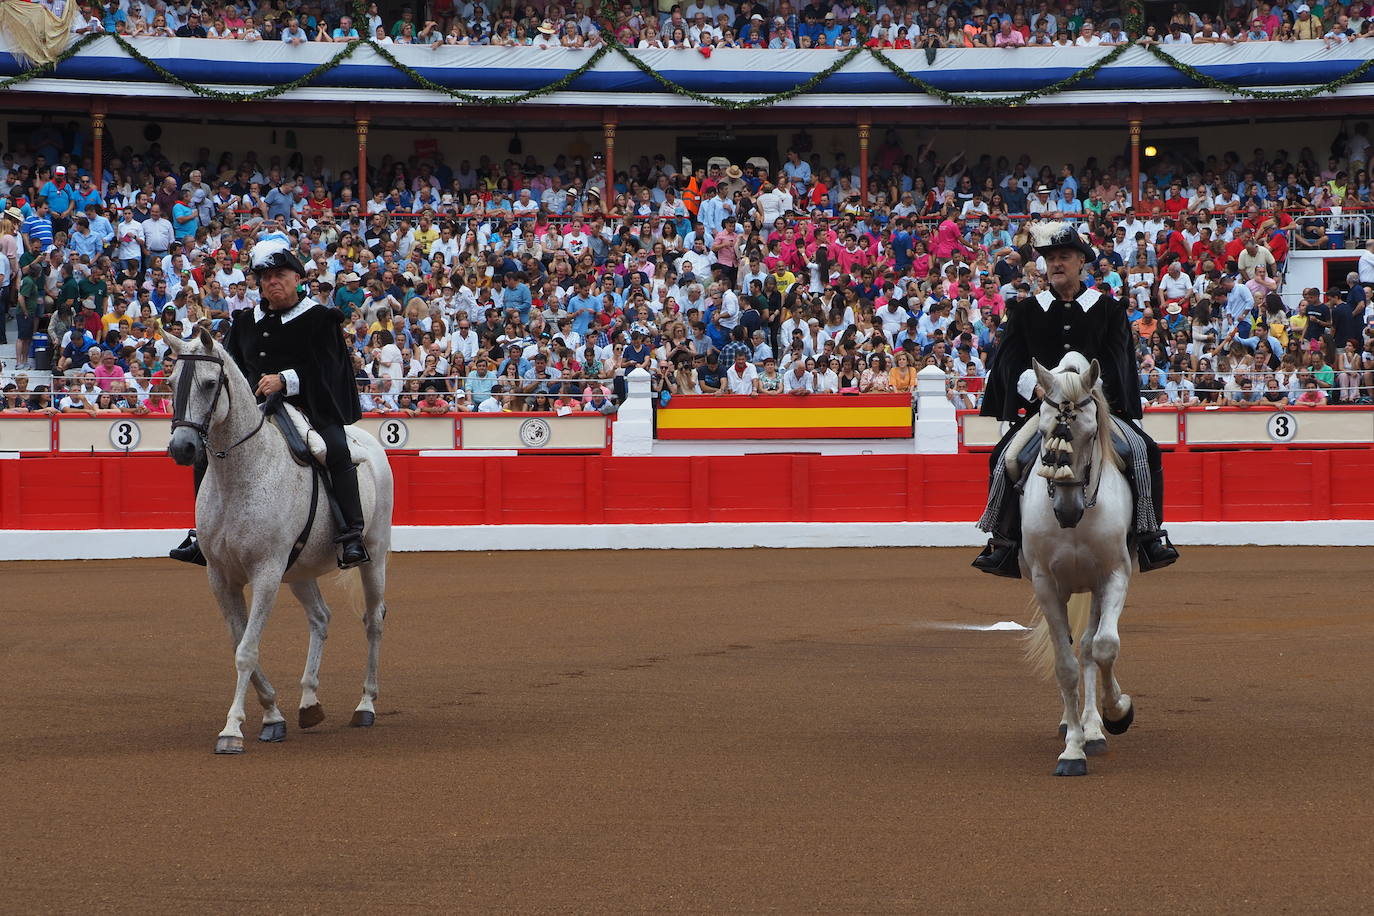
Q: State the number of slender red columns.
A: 5